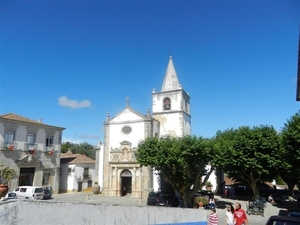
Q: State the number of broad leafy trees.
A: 3